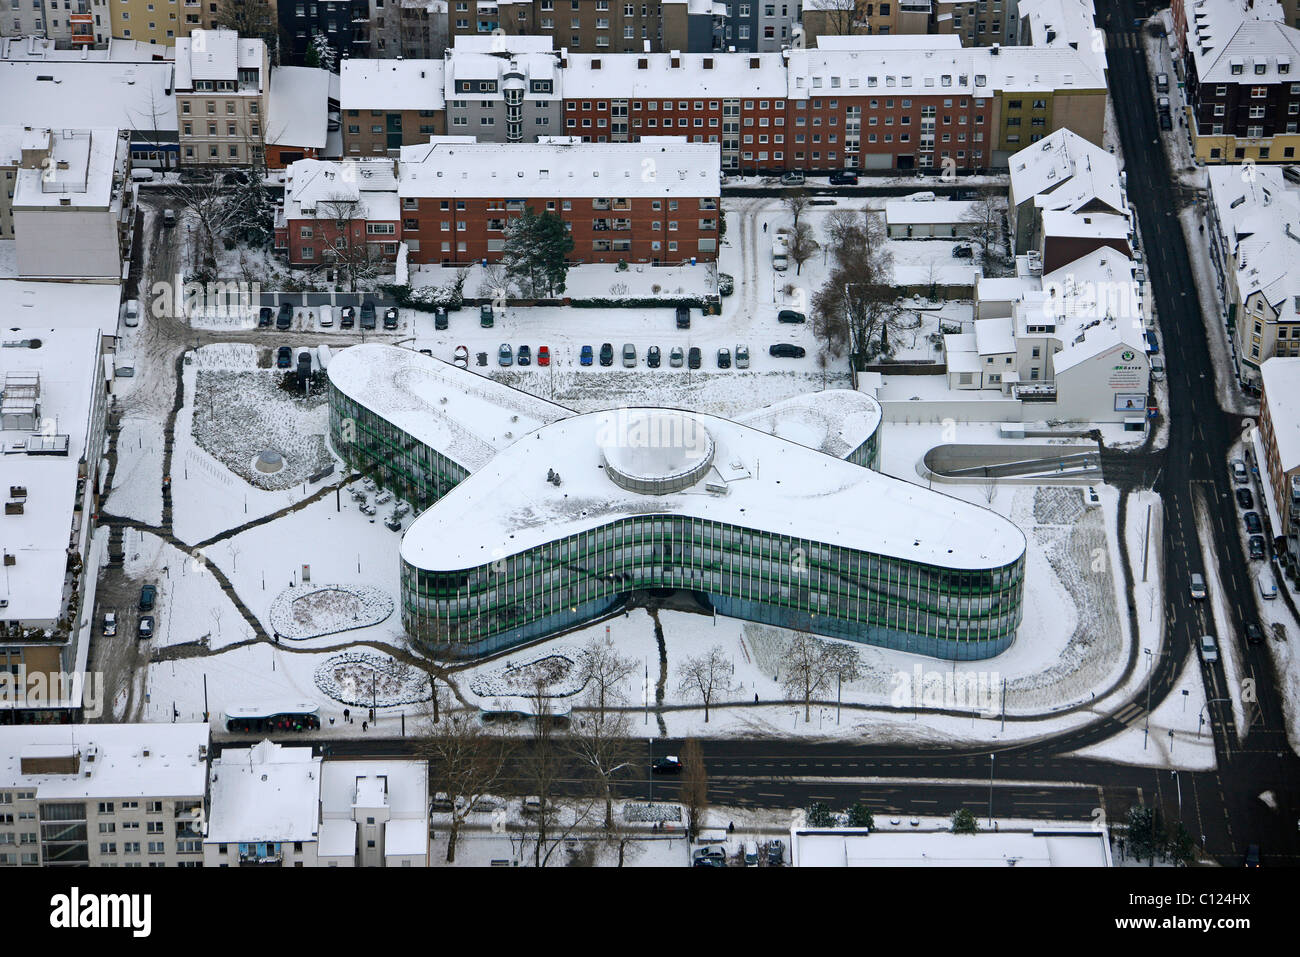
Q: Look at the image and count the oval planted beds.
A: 3